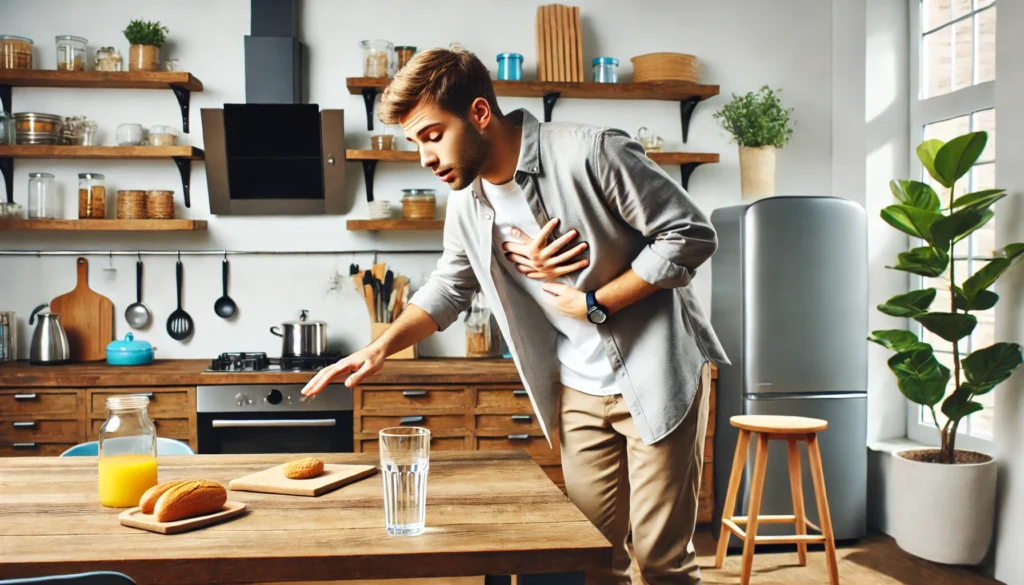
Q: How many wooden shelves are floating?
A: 2